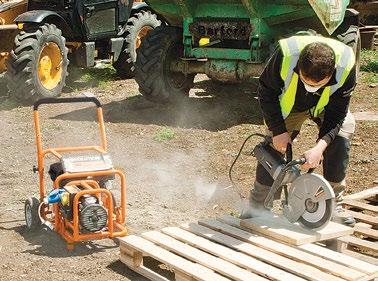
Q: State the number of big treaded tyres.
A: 4